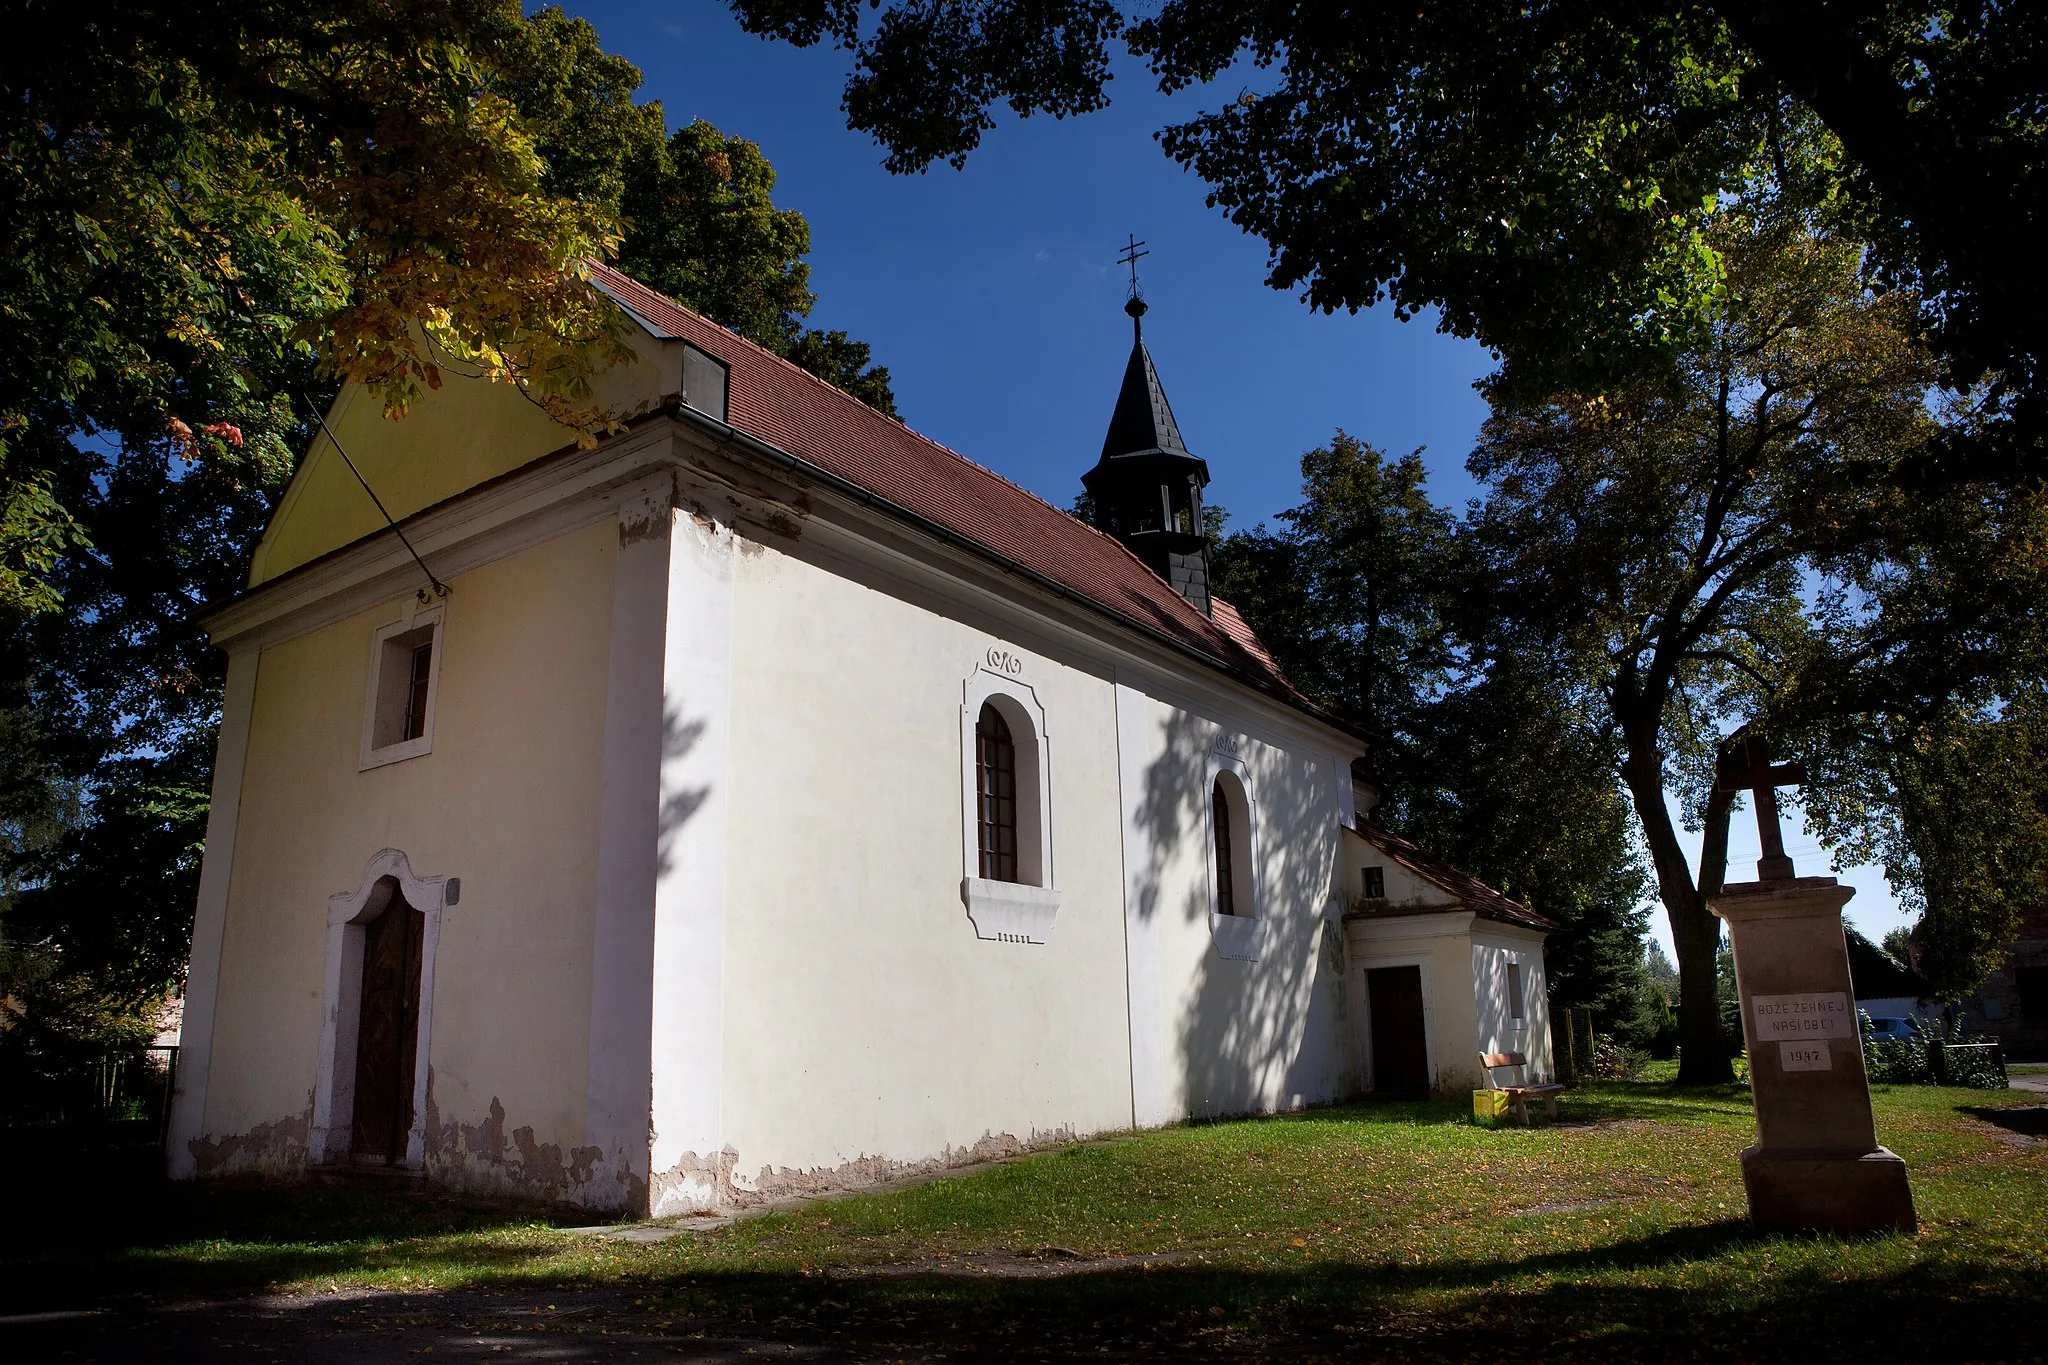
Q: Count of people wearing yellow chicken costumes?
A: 0